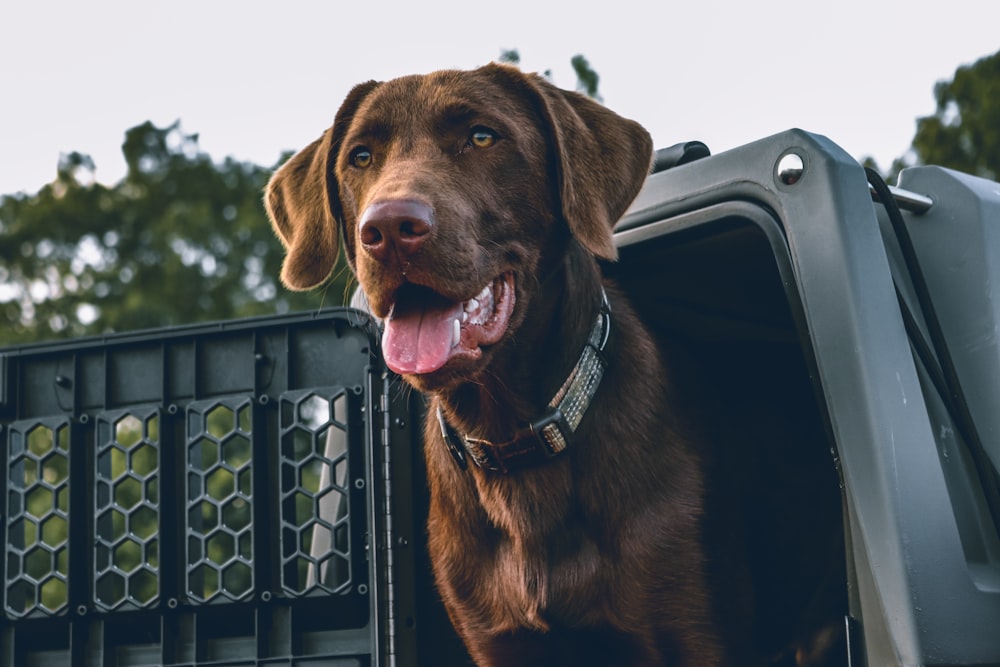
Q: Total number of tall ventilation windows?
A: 4